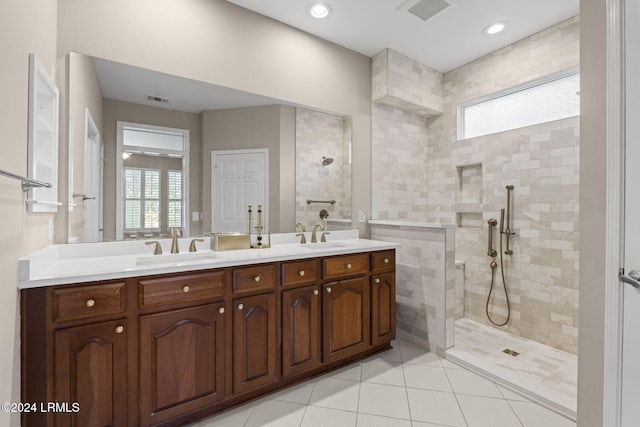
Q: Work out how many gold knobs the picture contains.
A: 12